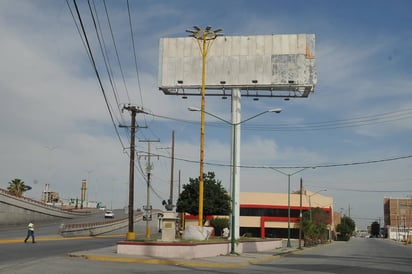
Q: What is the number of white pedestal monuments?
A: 1